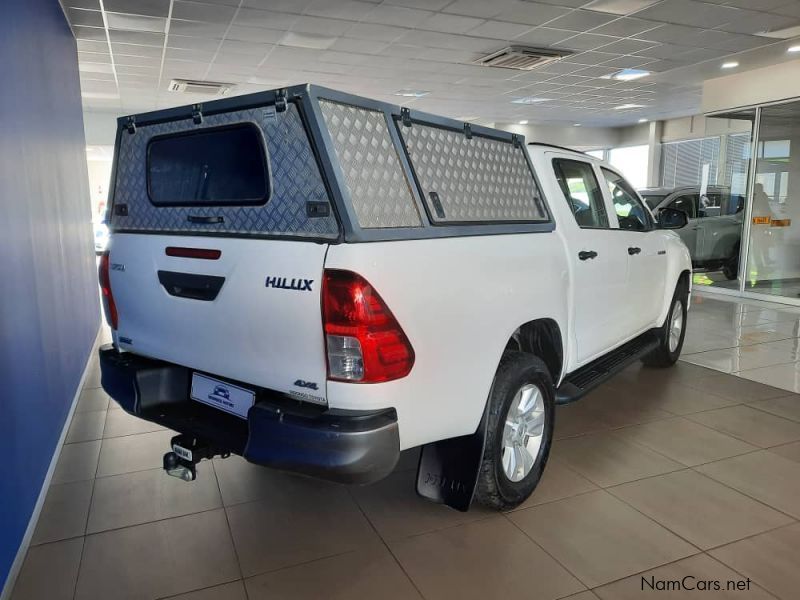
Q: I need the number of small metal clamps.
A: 6